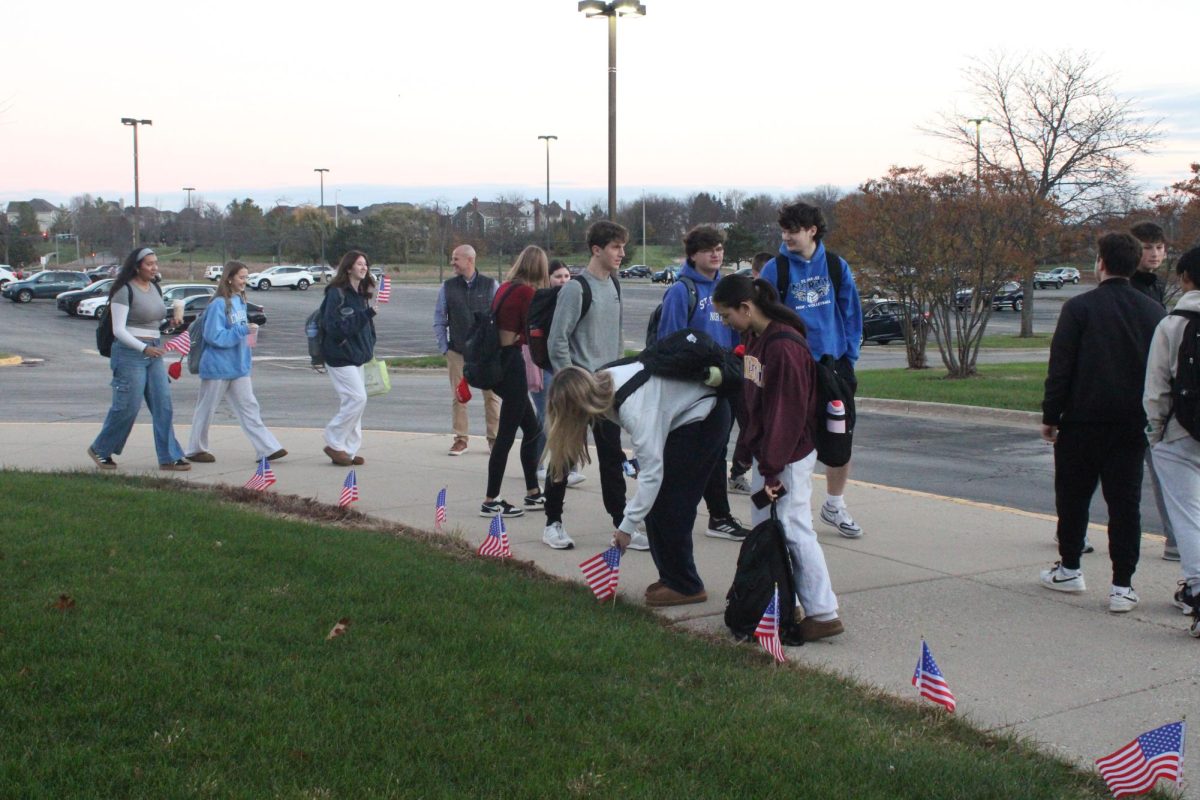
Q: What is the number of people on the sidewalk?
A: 15